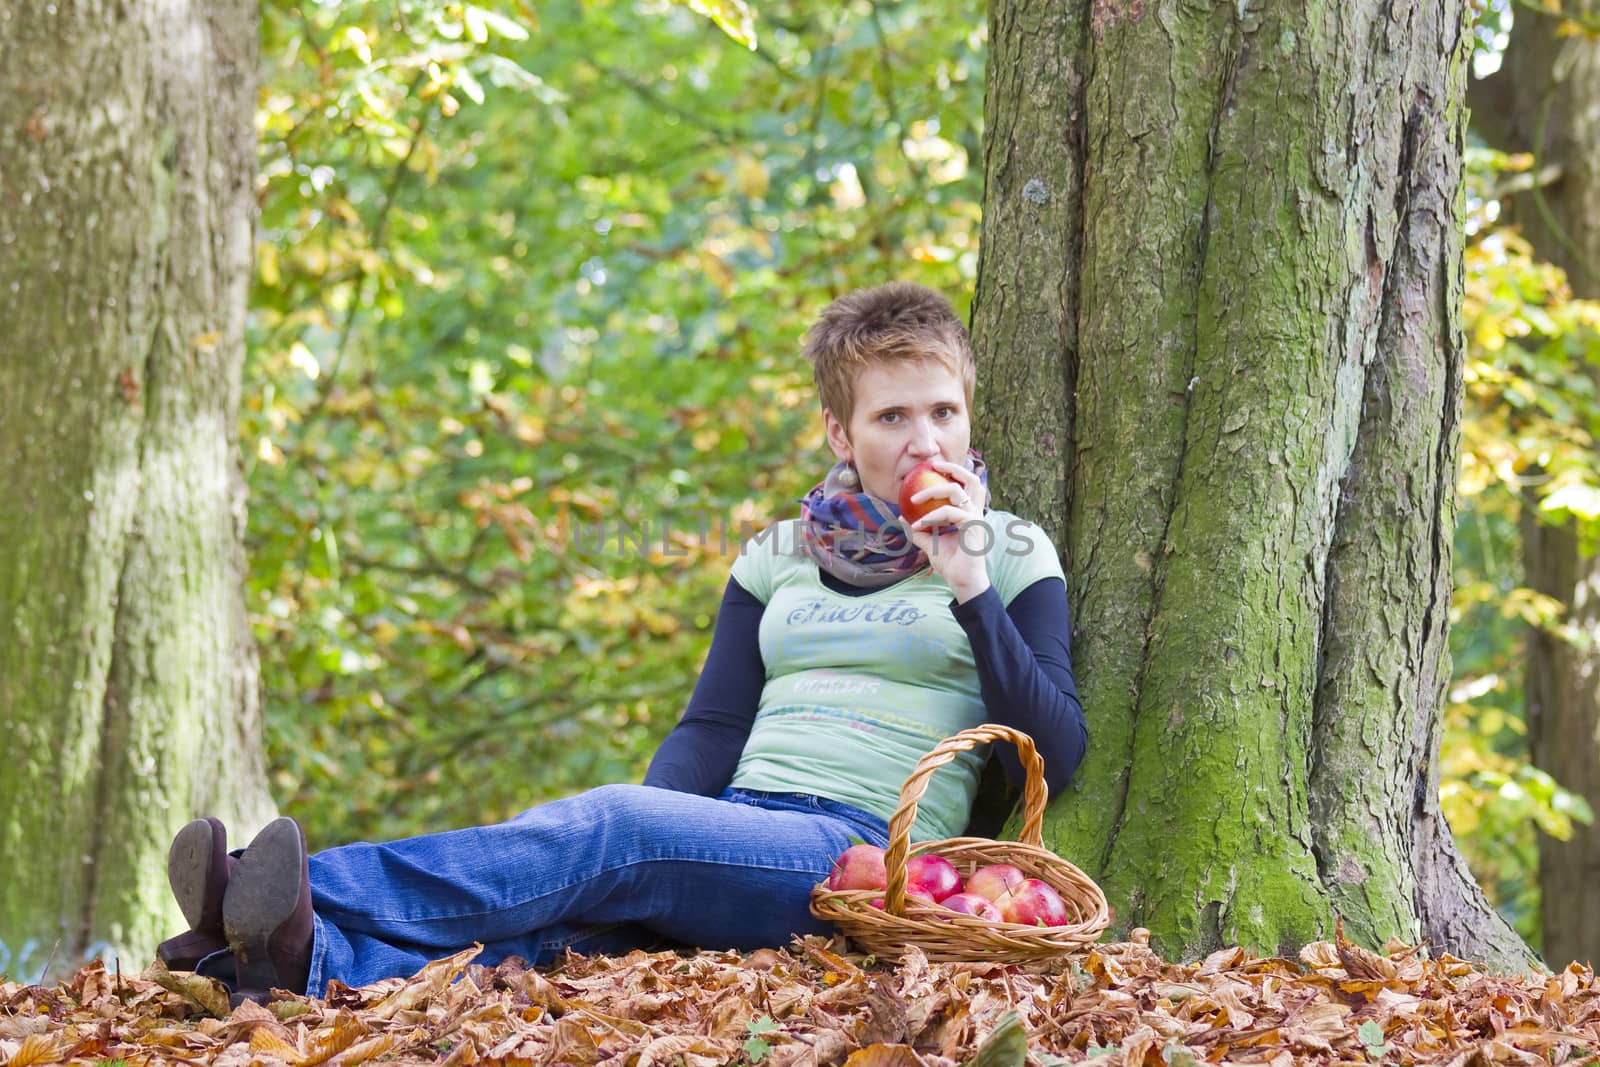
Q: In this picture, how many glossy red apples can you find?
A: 7